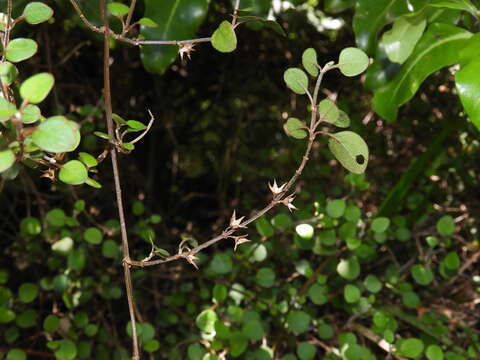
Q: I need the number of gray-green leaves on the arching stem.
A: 7